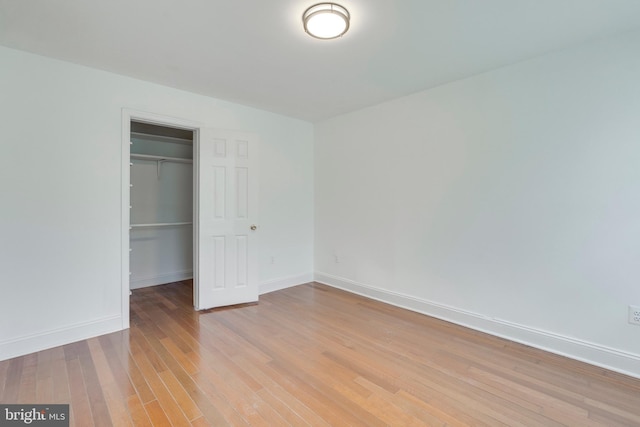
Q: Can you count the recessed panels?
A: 6